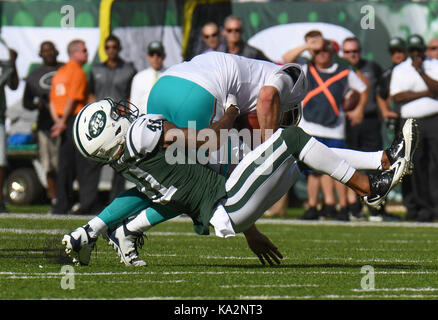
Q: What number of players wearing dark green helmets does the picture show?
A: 0